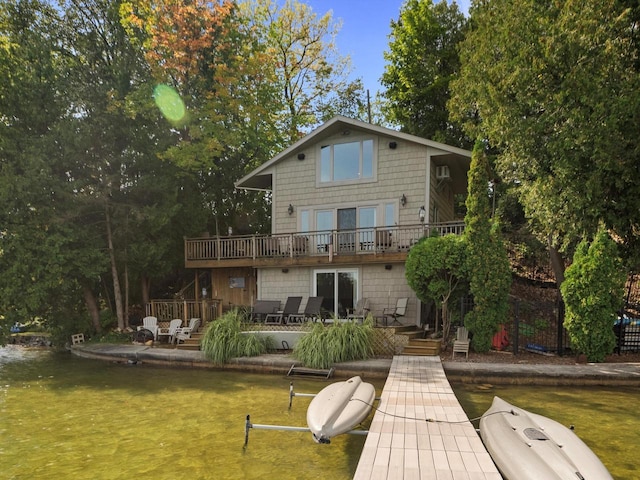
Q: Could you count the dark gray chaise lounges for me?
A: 2